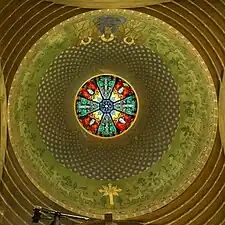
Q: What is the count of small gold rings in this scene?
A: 3